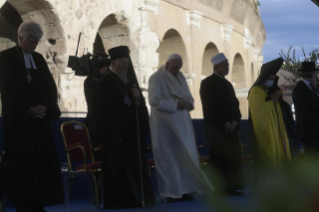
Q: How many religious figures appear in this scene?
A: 6